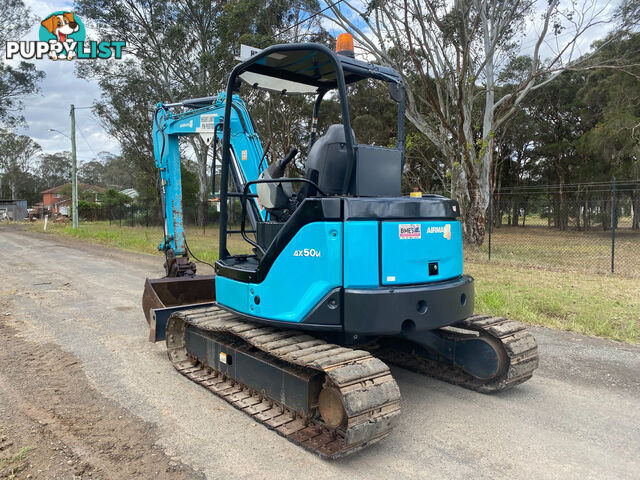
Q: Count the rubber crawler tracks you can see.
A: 2